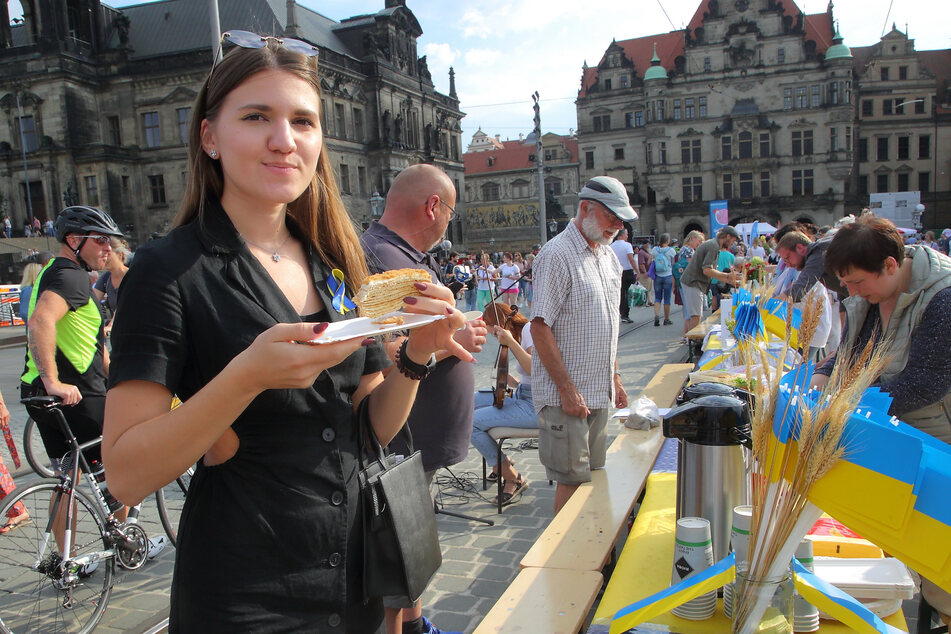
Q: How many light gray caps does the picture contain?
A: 1